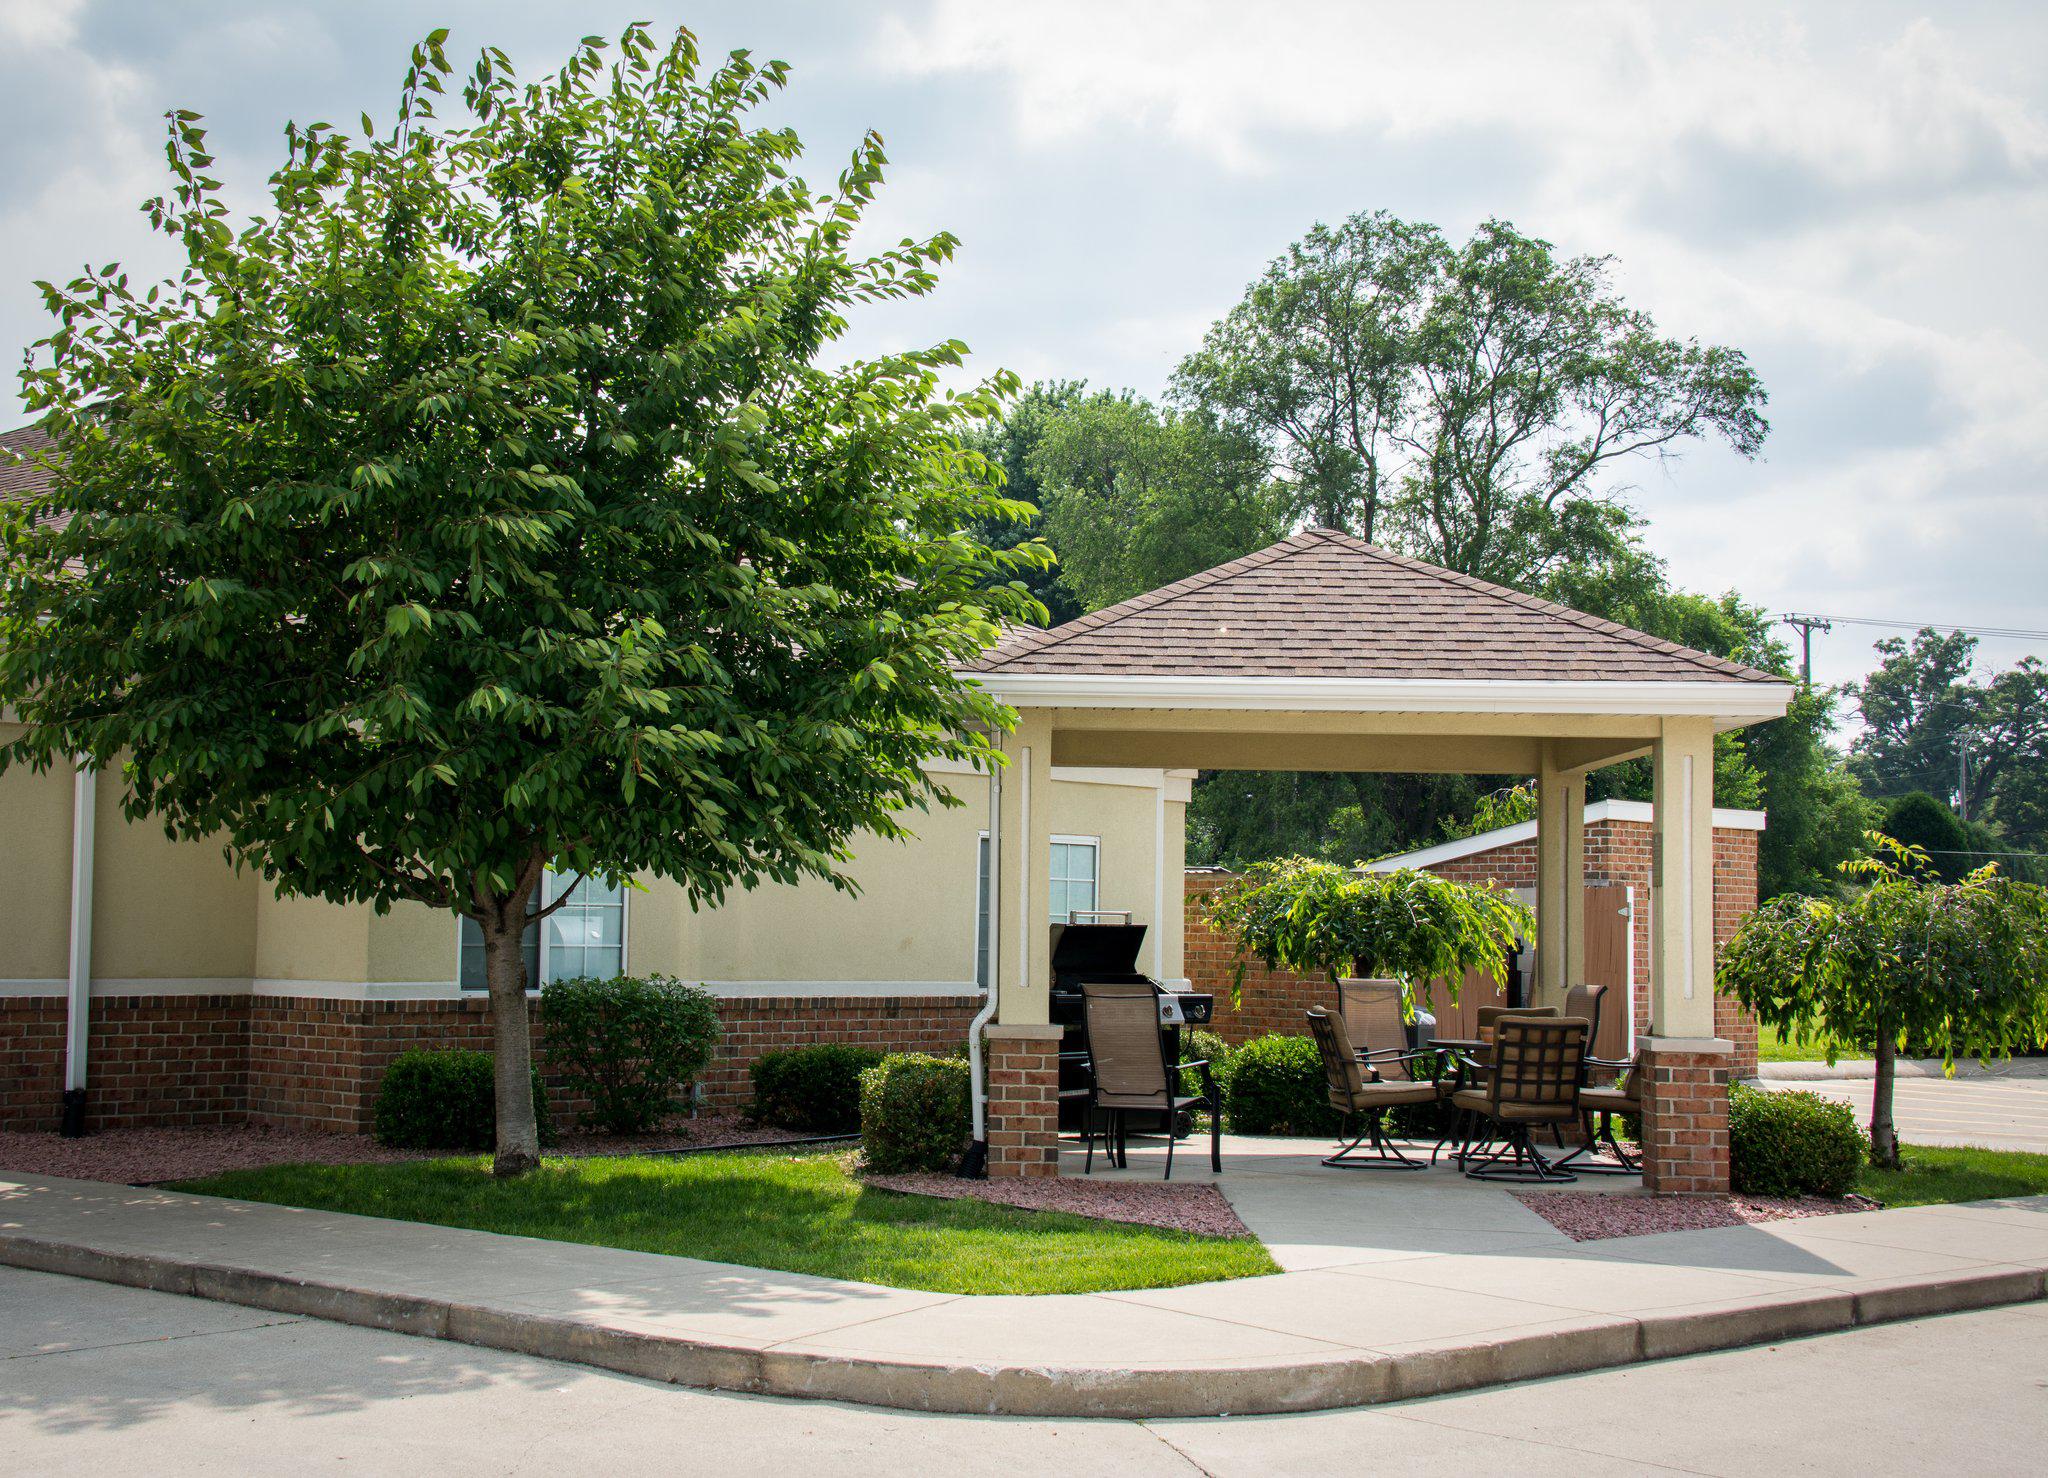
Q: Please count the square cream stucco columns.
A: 3